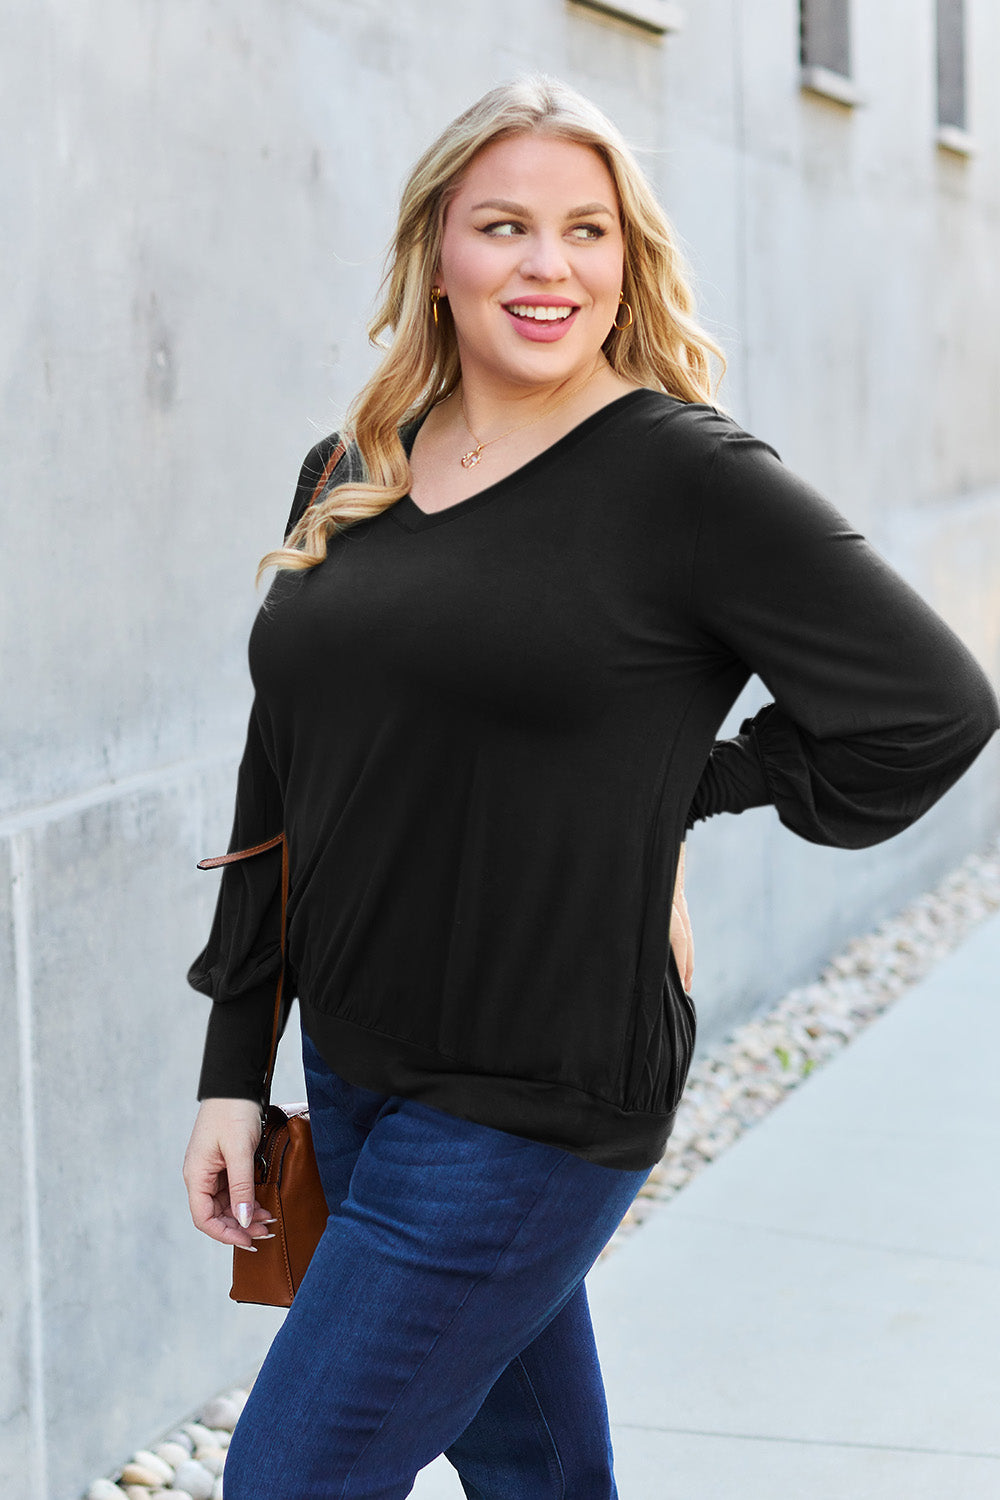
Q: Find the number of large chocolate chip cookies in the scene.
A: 0